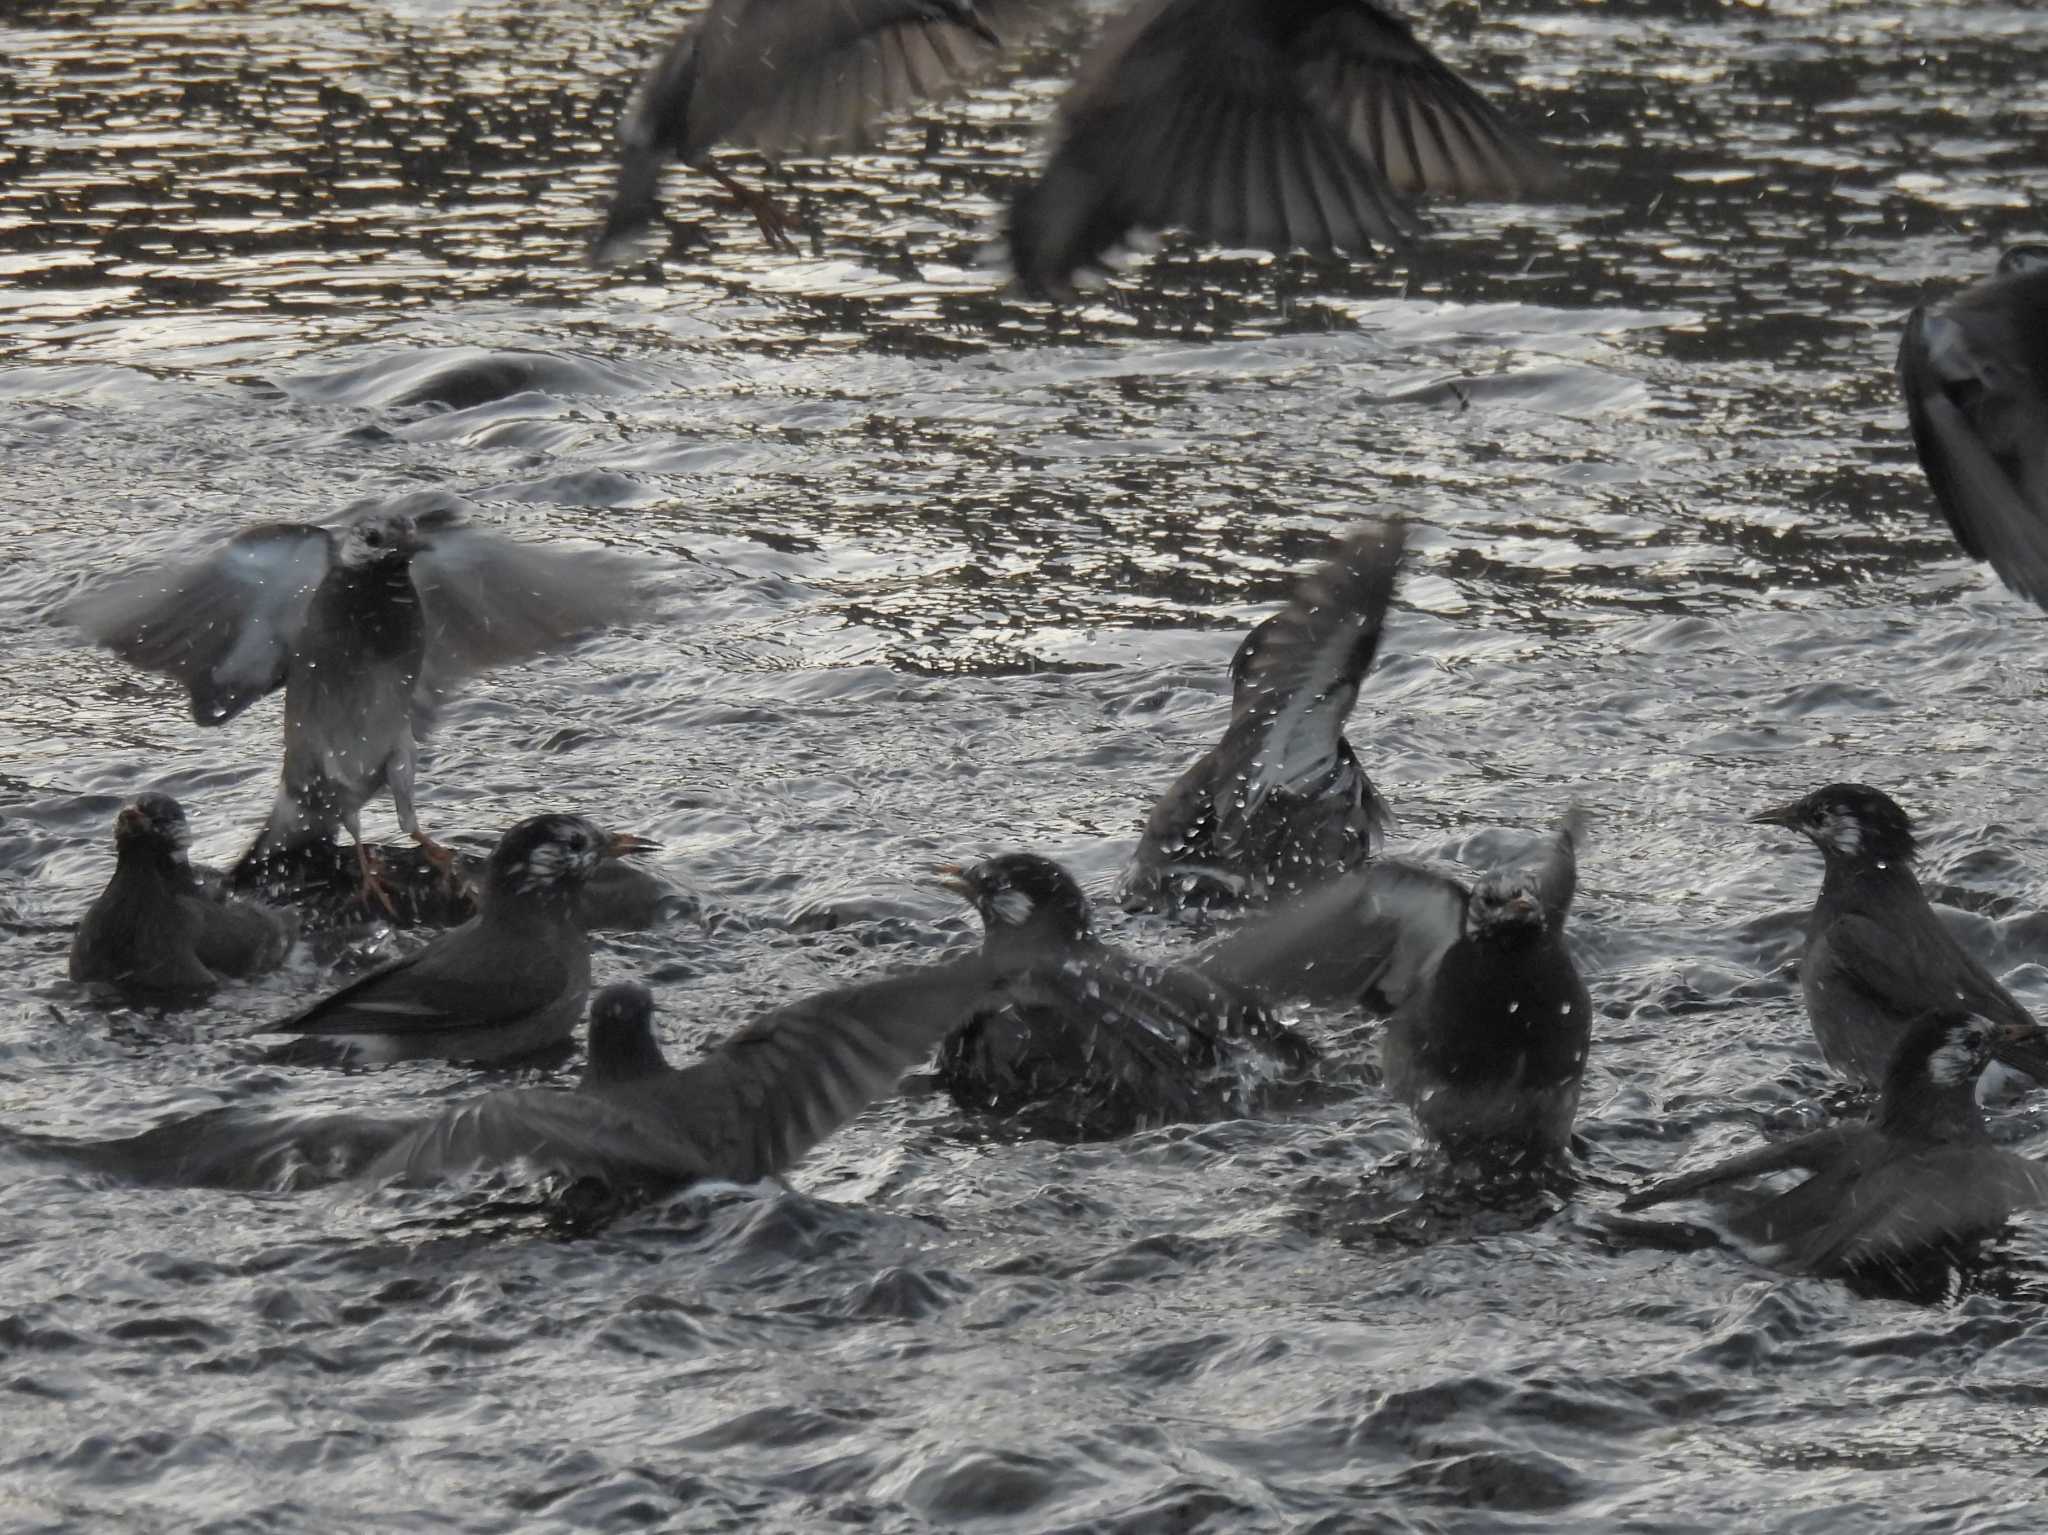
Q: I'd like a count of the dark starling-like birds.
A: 12